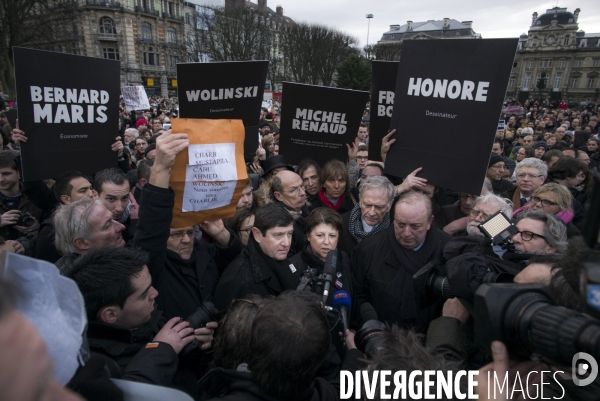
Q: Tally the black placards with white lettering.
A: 5